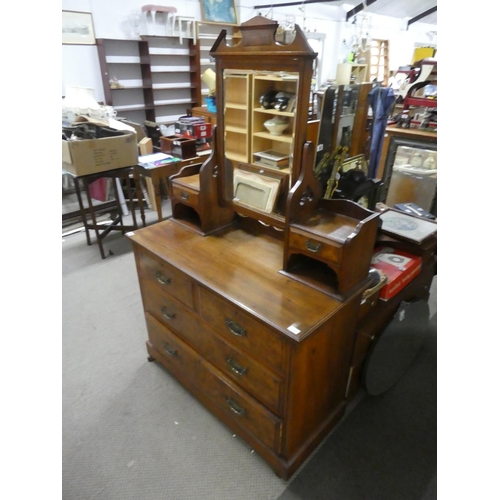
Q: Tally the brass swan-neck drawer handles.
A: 8